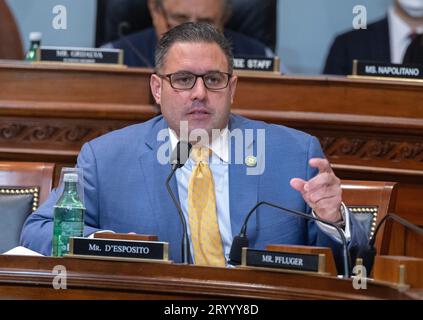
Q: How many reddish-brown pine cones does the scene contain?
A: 0